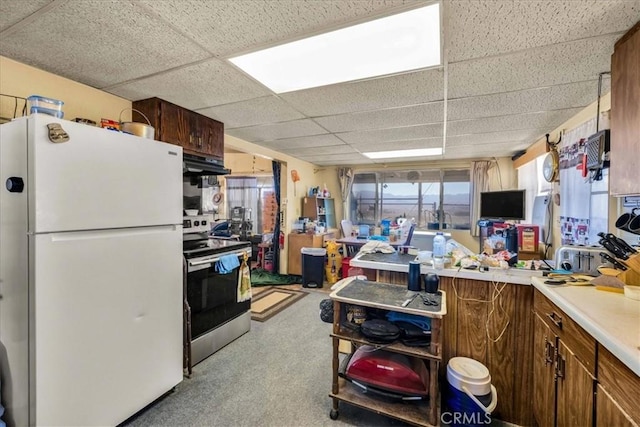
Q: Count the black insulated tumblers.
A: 2